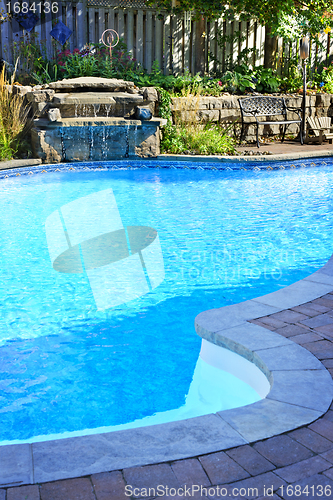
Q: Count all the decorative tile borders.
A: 1